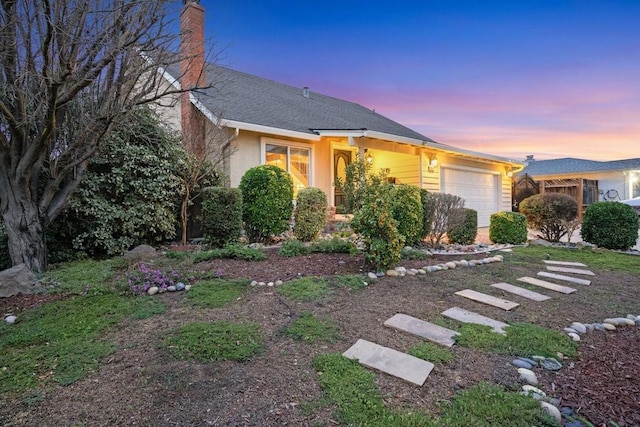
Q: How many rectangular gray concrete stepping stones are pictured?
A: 9